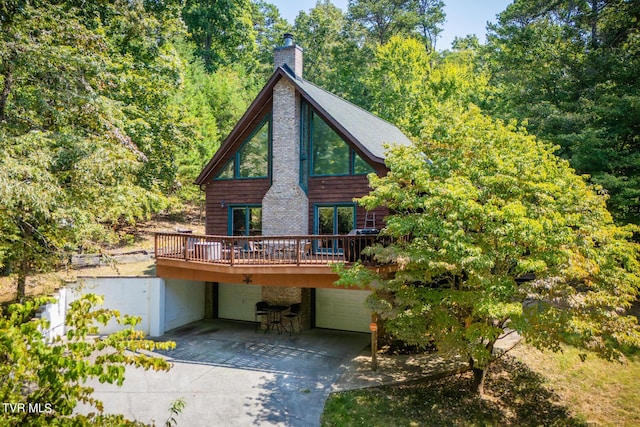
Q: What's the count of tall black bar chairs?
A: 2